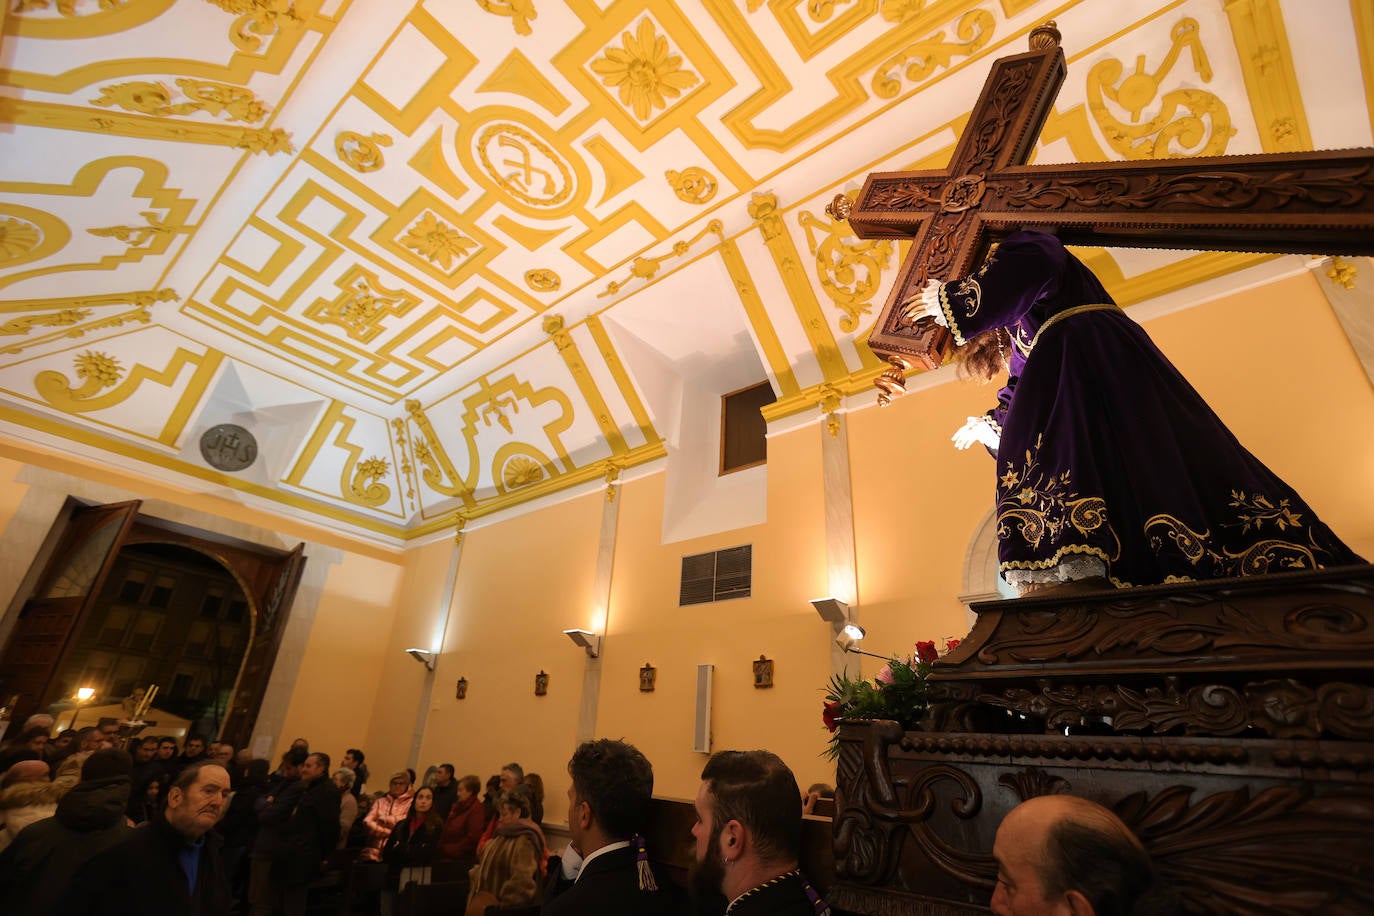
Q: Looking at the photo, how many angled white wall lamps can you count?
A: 3